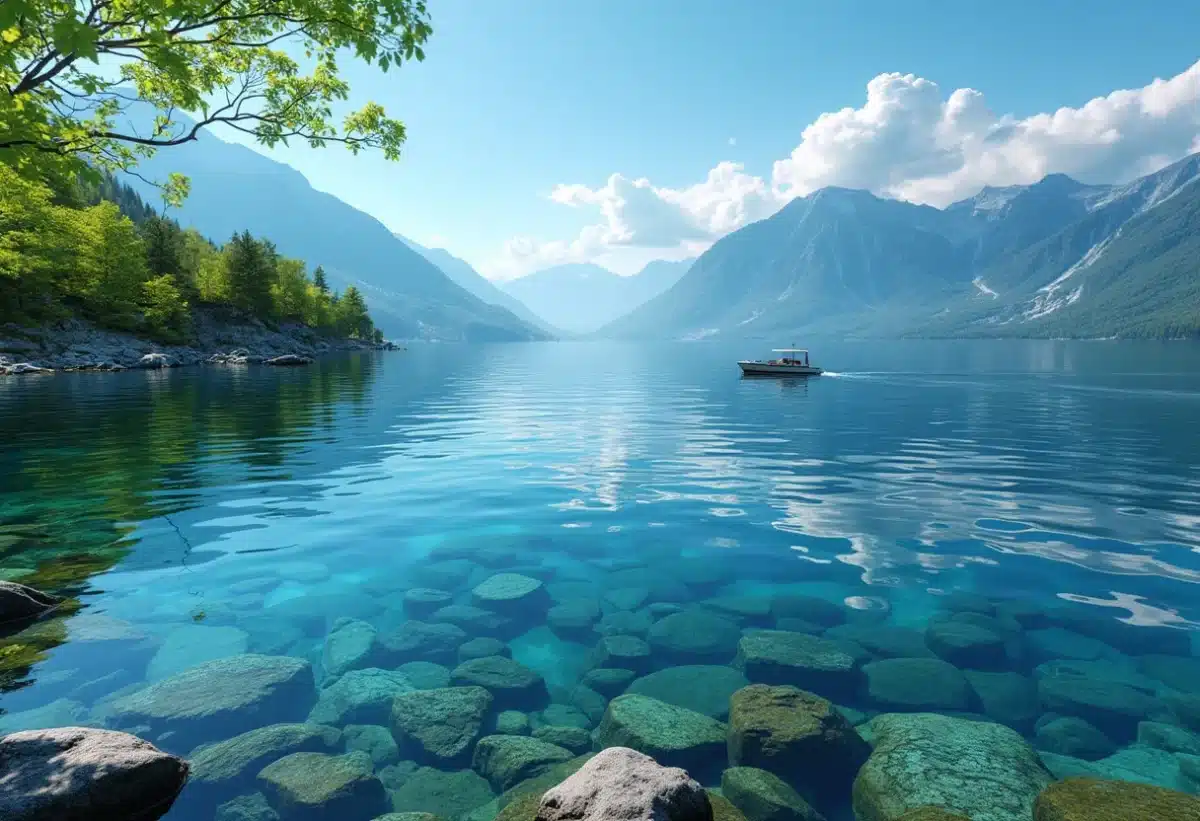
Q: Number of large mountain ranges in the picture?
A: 2